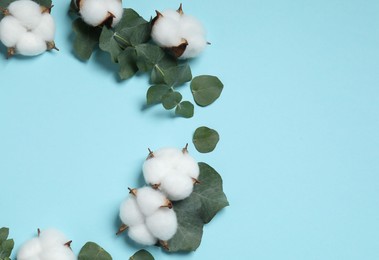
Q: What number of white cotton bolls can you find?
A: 6